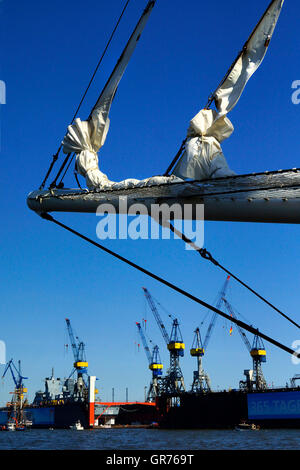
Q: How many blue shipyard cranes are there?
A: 6